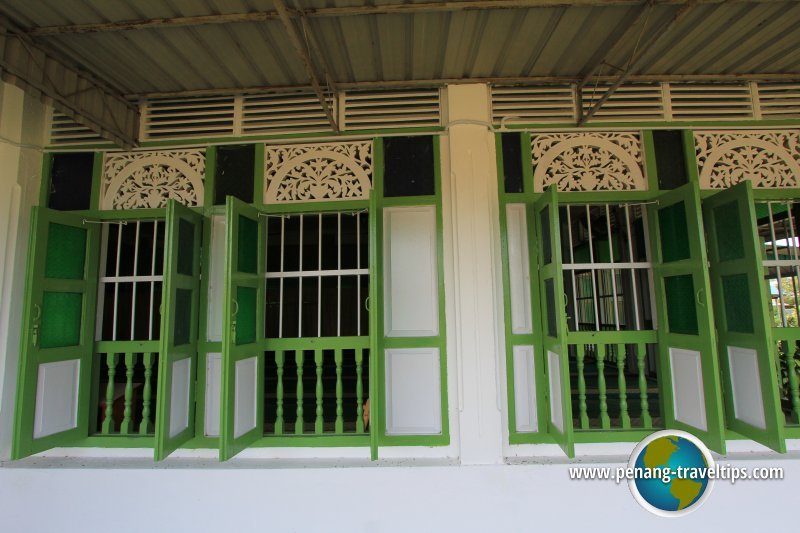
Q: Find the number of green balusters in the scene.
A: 13